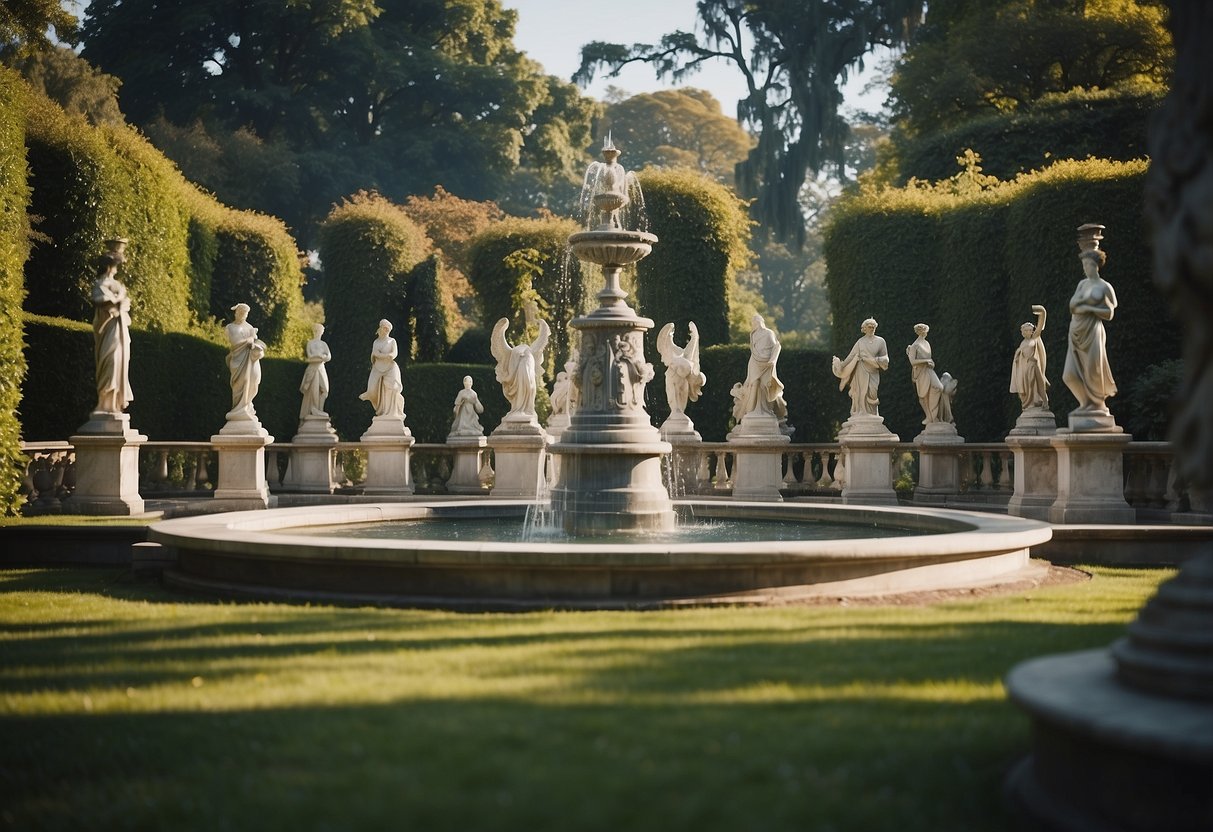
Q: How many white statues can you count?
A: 13